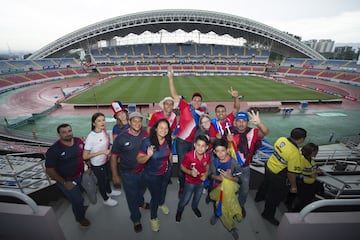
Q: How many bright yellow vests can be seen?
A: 2